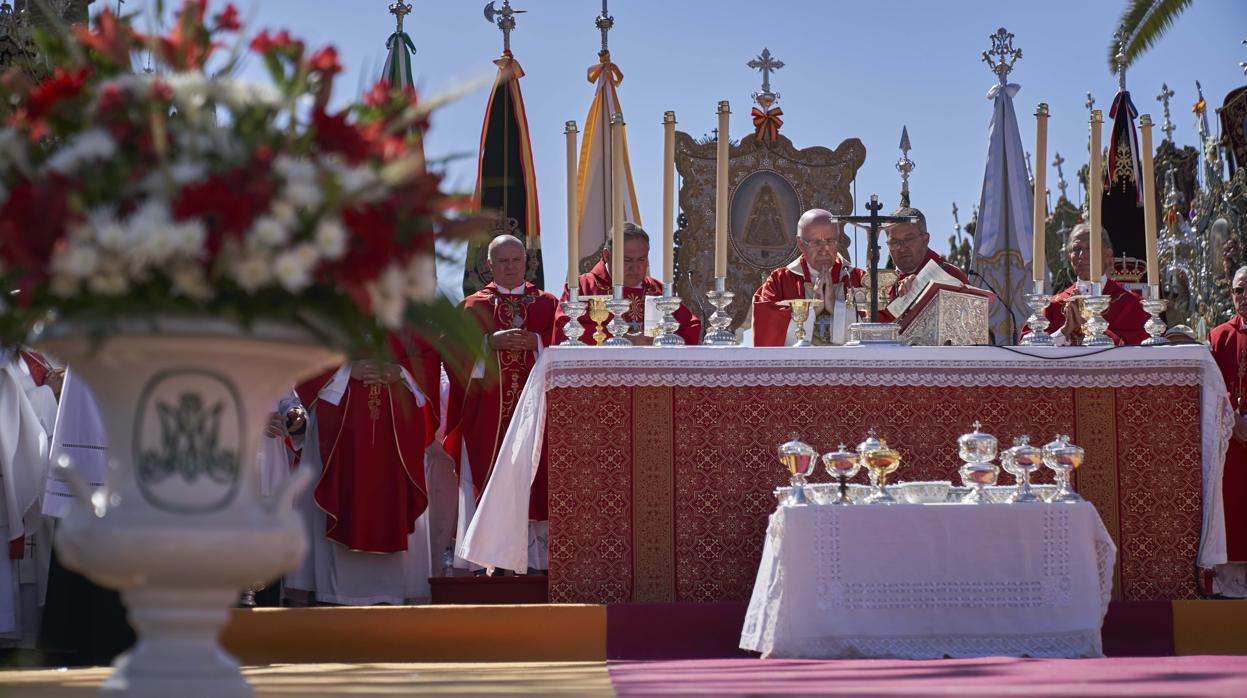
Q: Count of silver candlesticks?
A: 7